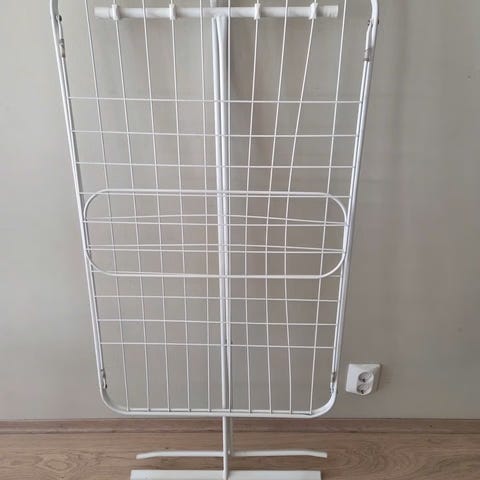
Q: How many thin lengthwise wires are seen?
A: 10